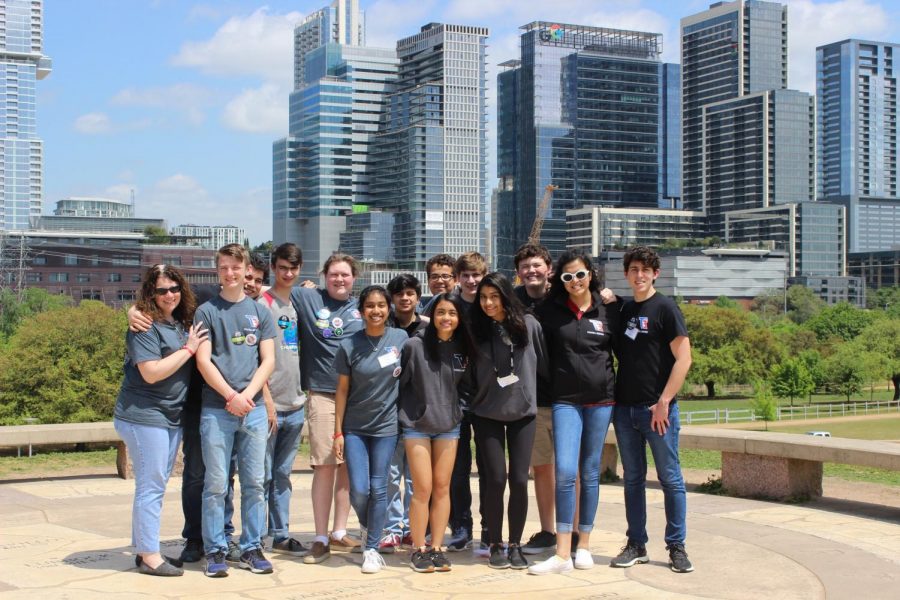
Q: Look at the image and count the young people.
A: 13